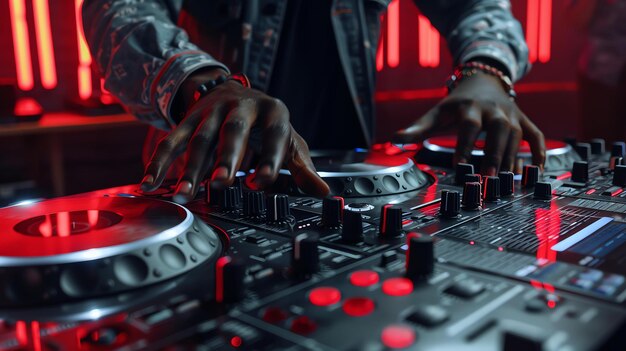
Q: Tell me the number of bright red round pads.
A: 5